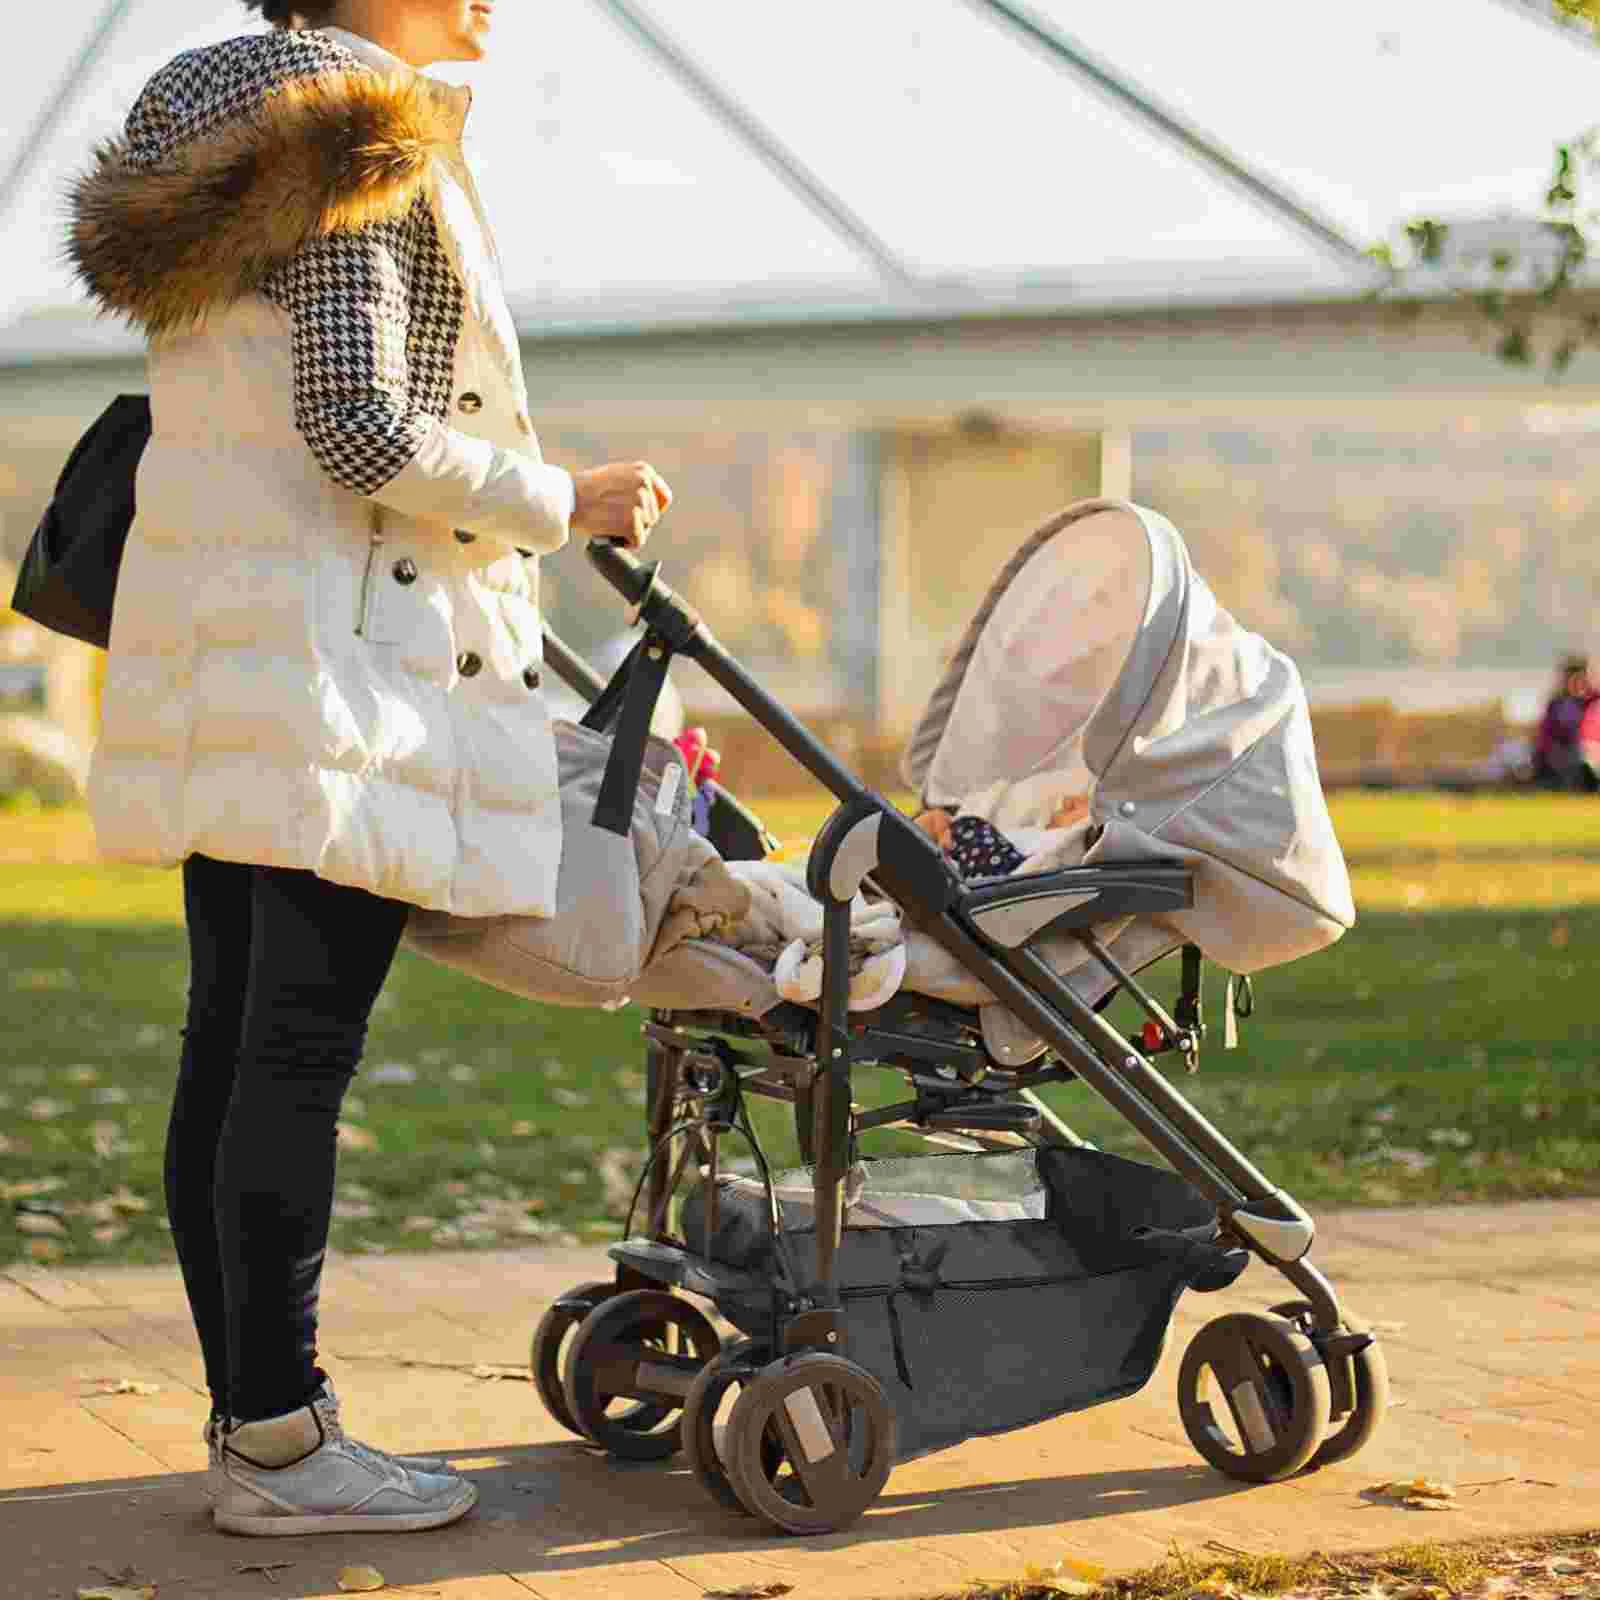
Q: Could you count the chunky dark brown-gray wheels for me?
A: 6